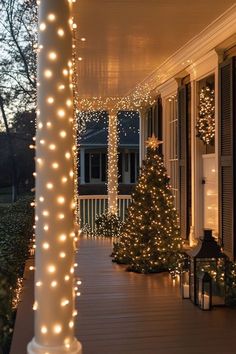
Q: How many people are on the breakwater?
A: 0